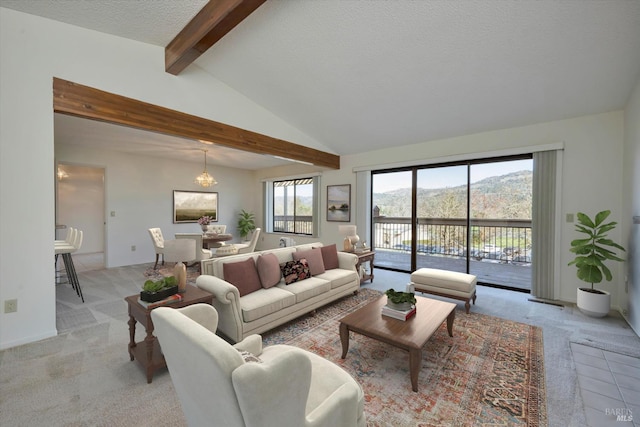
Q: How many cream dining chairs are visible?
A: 4